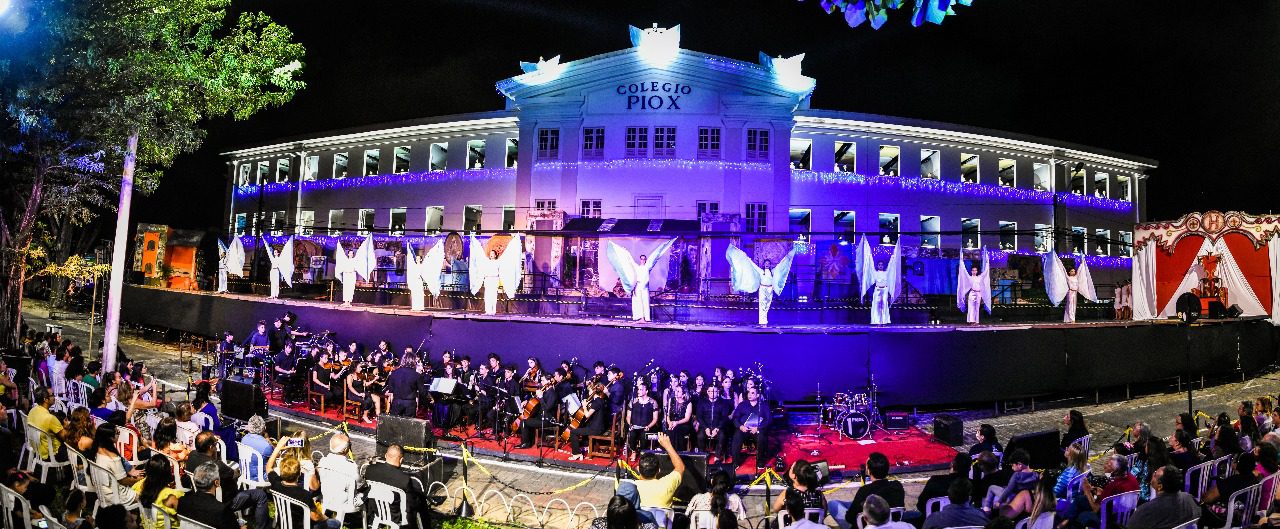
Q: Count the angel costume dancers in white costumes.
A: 10